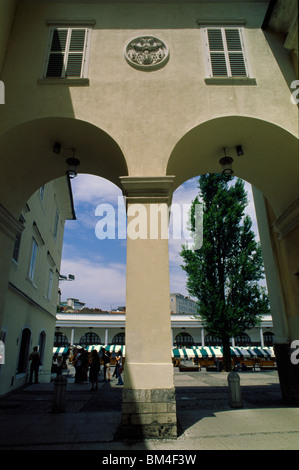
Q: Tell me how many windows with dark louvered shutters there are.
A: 2